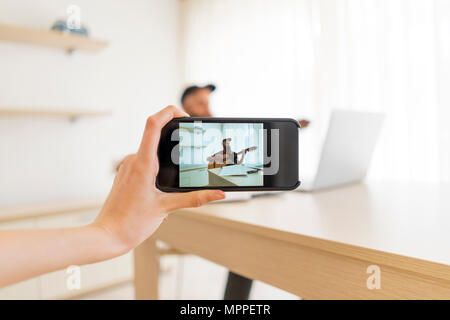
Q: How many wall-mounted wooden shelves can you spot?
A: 2